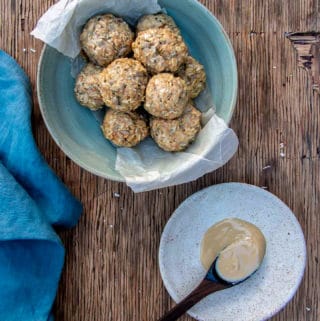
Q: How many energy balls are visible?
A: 9